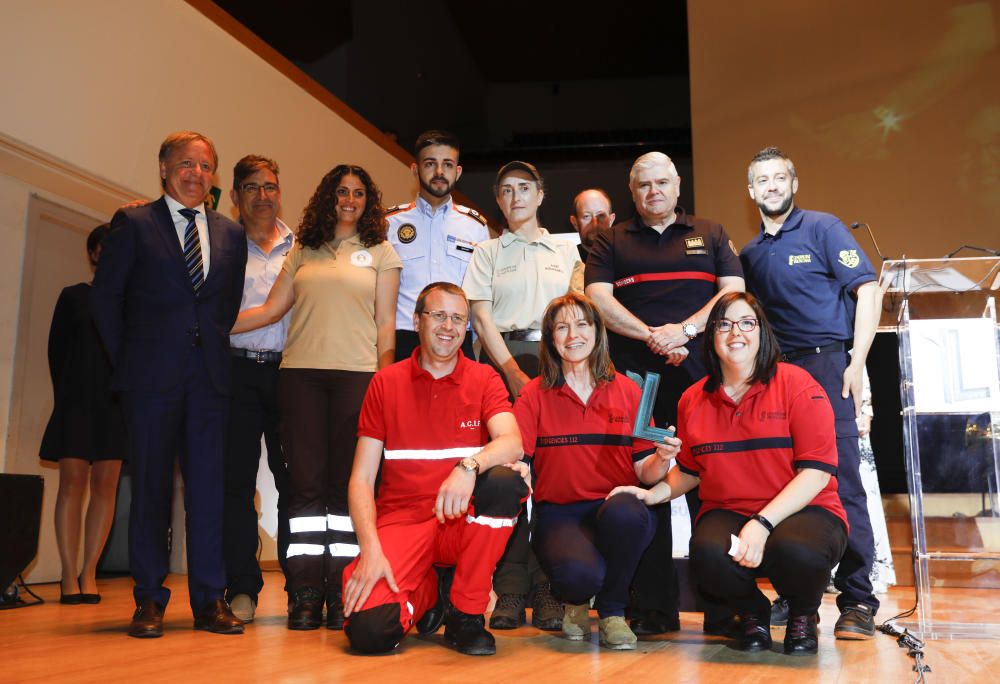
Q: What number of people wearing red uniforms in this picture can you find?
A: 3